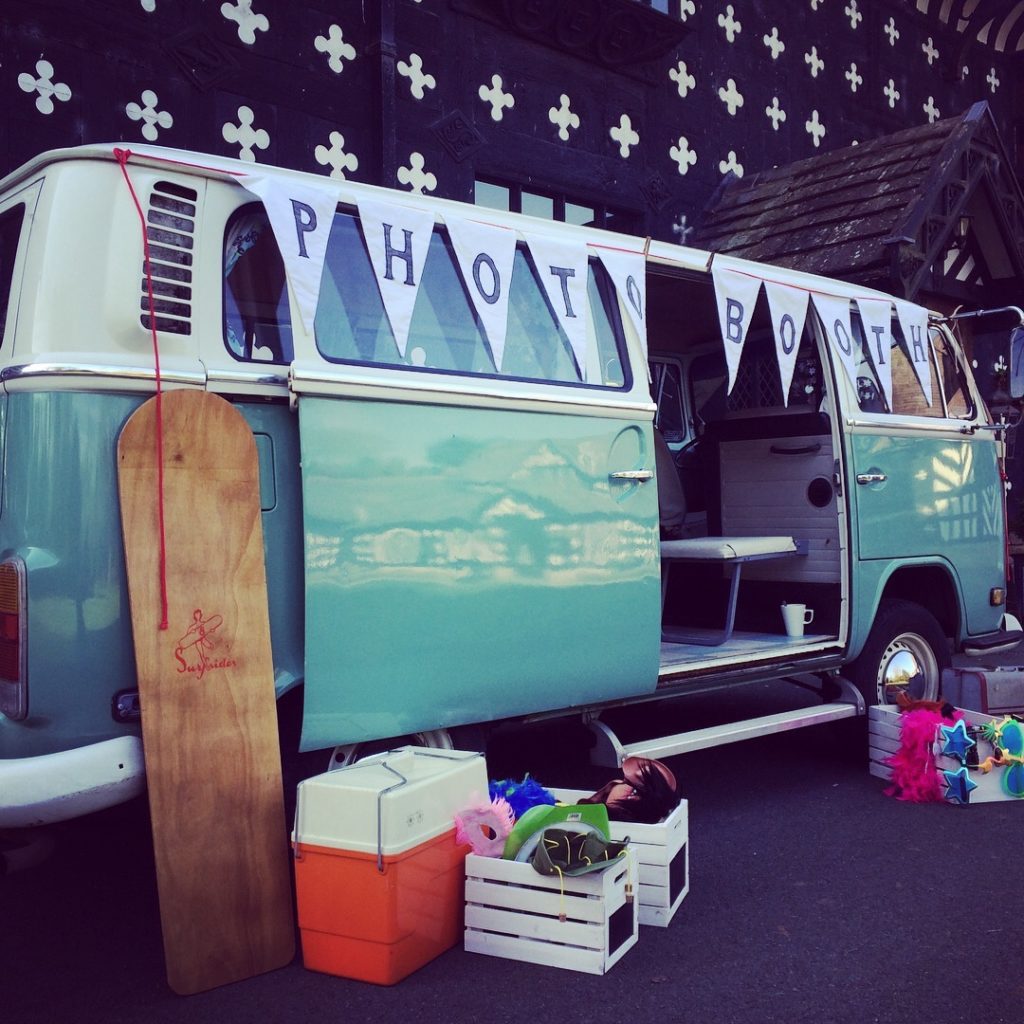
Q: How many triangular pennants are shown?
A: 10